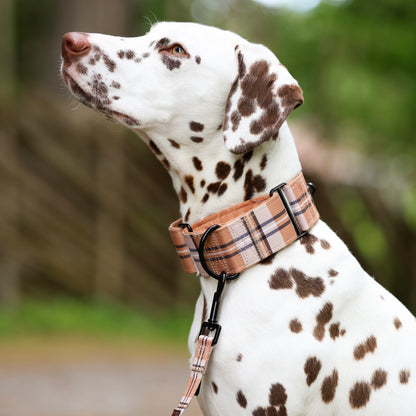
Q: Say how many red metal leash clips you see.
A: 0